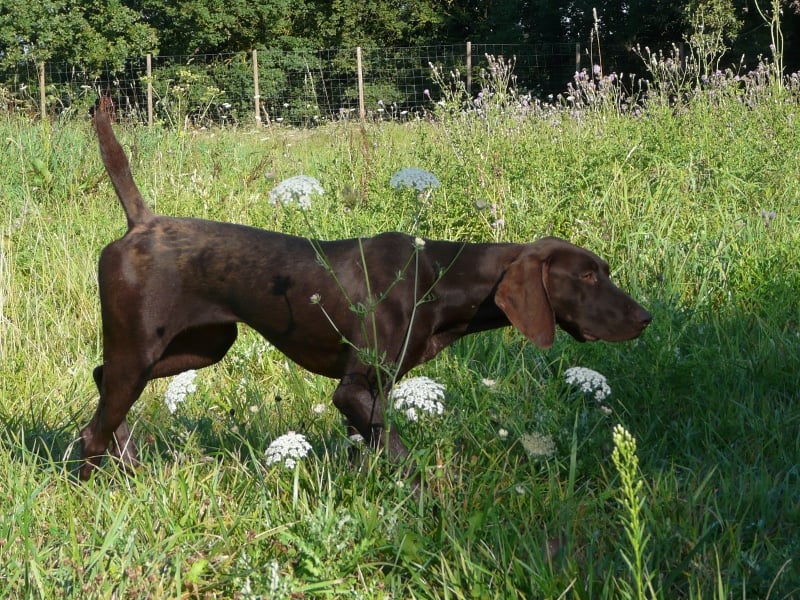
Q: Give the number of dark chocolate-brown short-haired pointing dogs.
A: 1